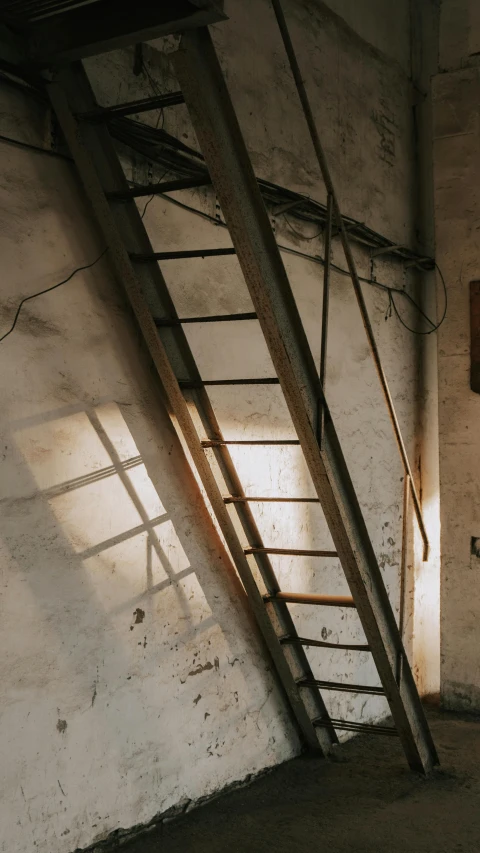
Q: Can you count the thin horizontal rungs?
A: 12